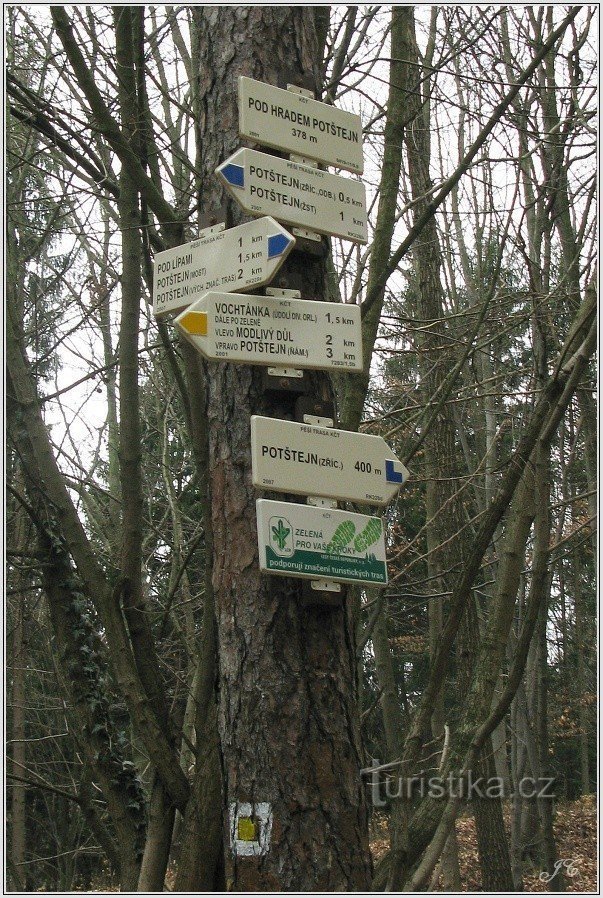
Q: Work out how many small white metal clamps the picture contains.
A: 9